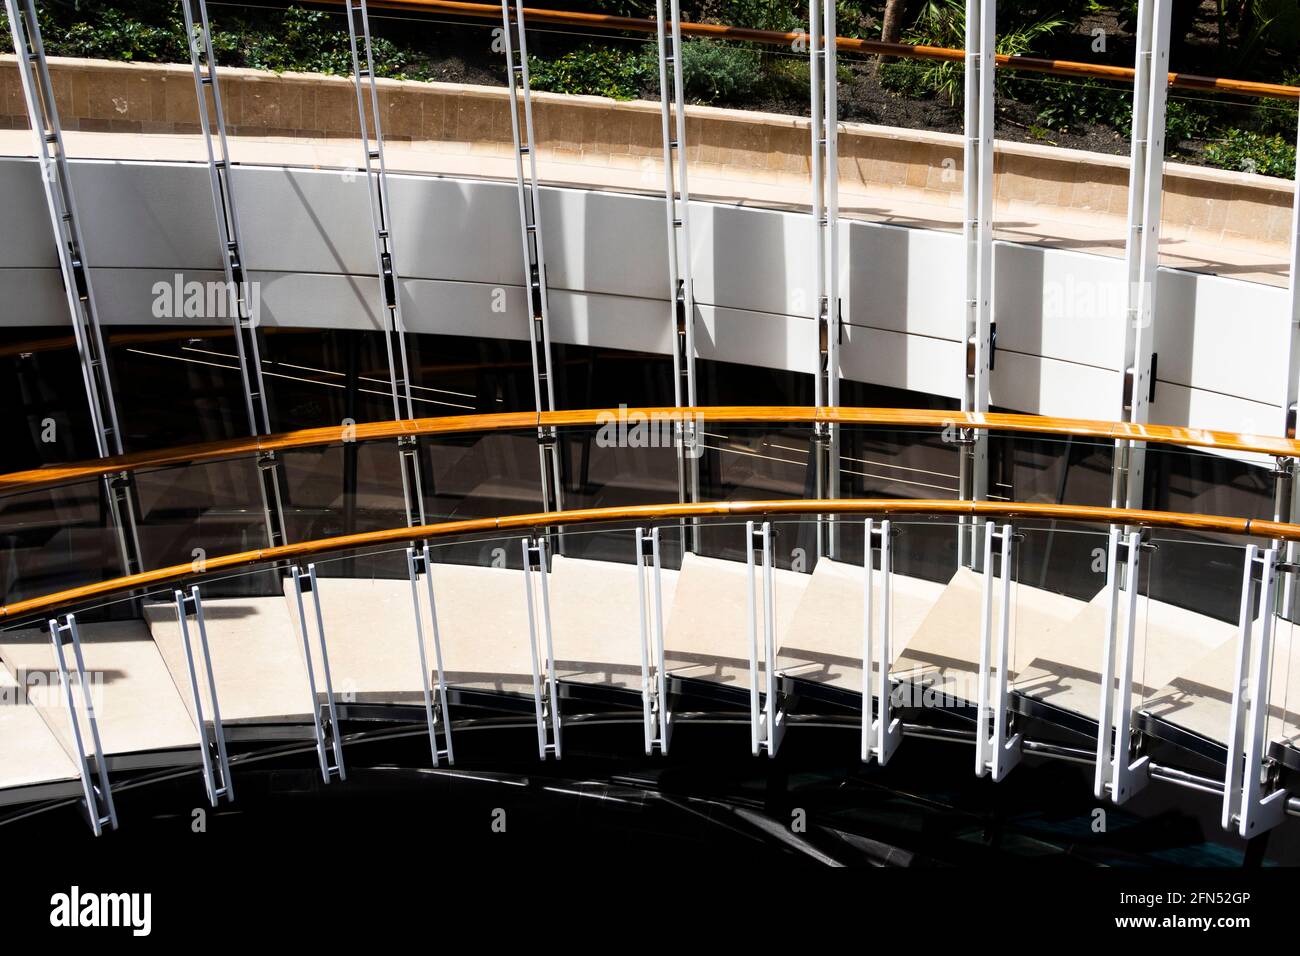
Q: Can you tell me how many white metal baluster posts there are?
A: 11